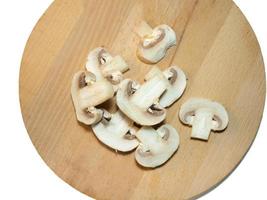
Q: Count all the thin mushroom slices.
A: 8